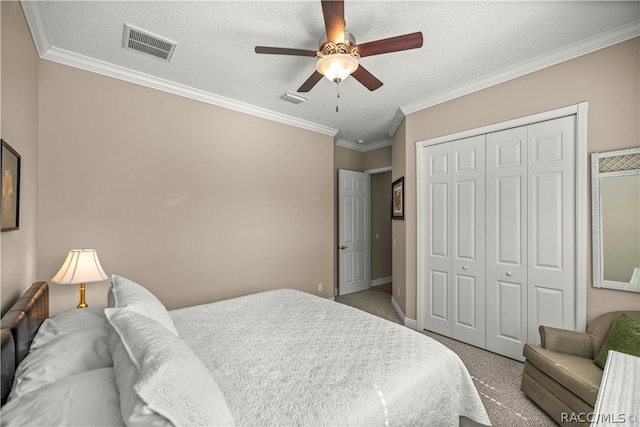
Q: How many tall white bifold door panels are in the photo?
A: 4